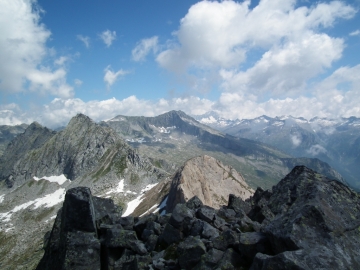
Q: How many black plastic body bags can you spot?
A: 0